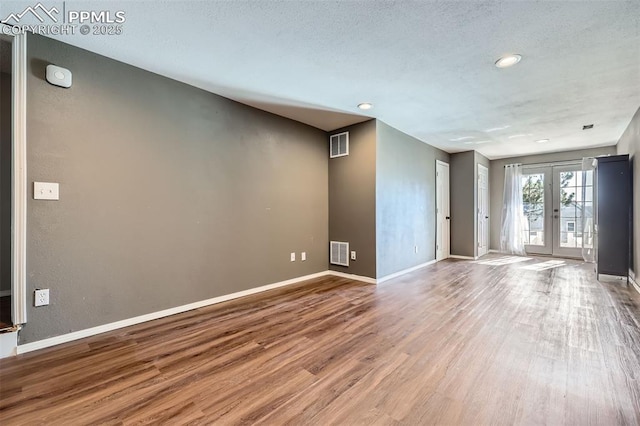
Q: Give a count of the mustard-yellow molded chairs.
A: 0